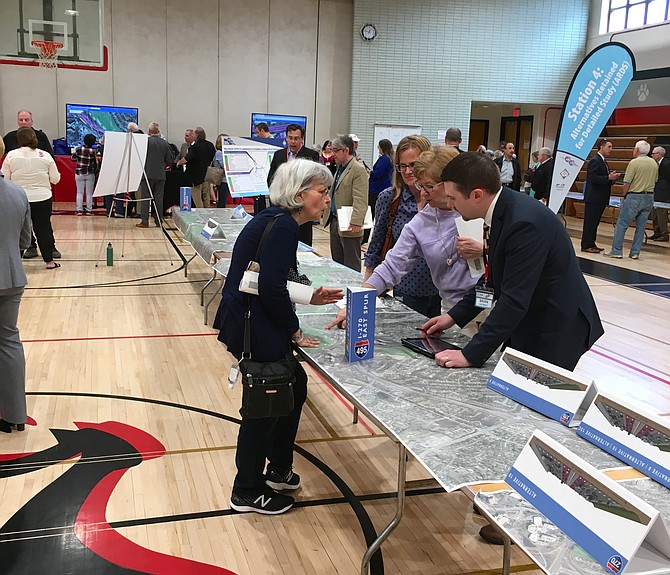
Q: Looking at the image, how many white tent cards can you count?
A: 5